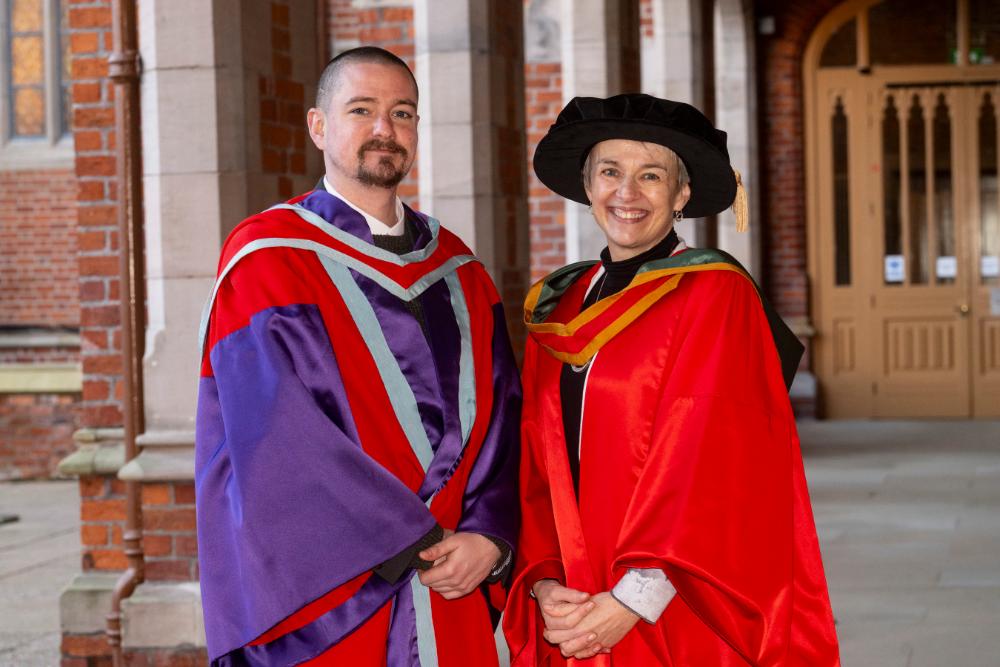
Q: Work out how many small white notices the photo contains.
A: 3